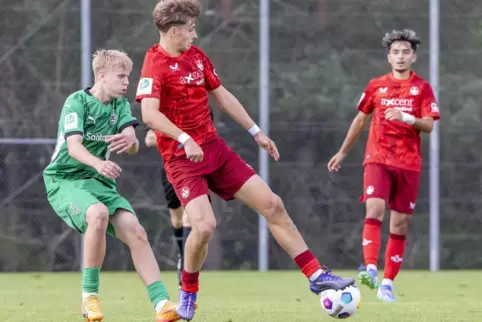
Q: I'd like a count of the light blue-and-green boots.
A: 2